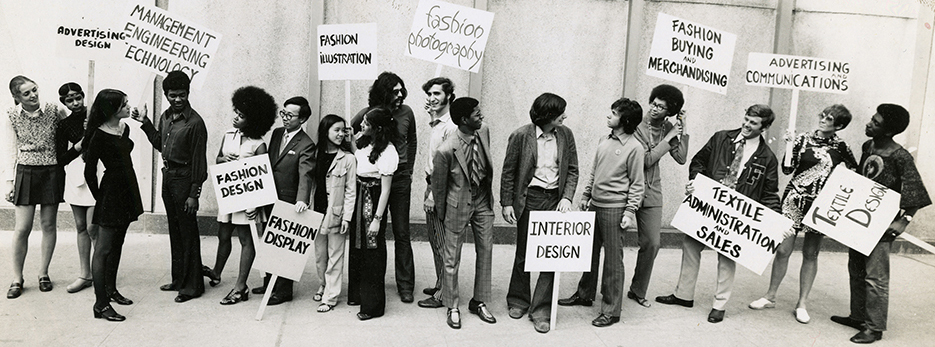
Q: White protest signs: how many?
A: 11